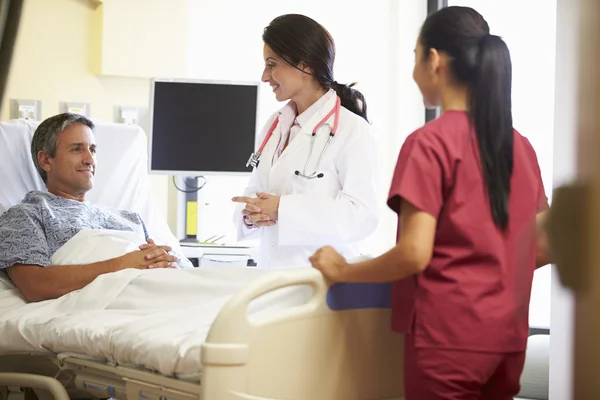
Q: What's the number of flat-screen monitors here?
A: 1